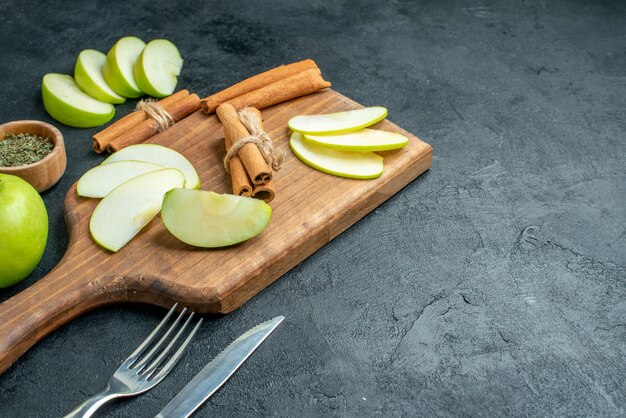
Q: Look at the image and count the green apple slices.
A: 11